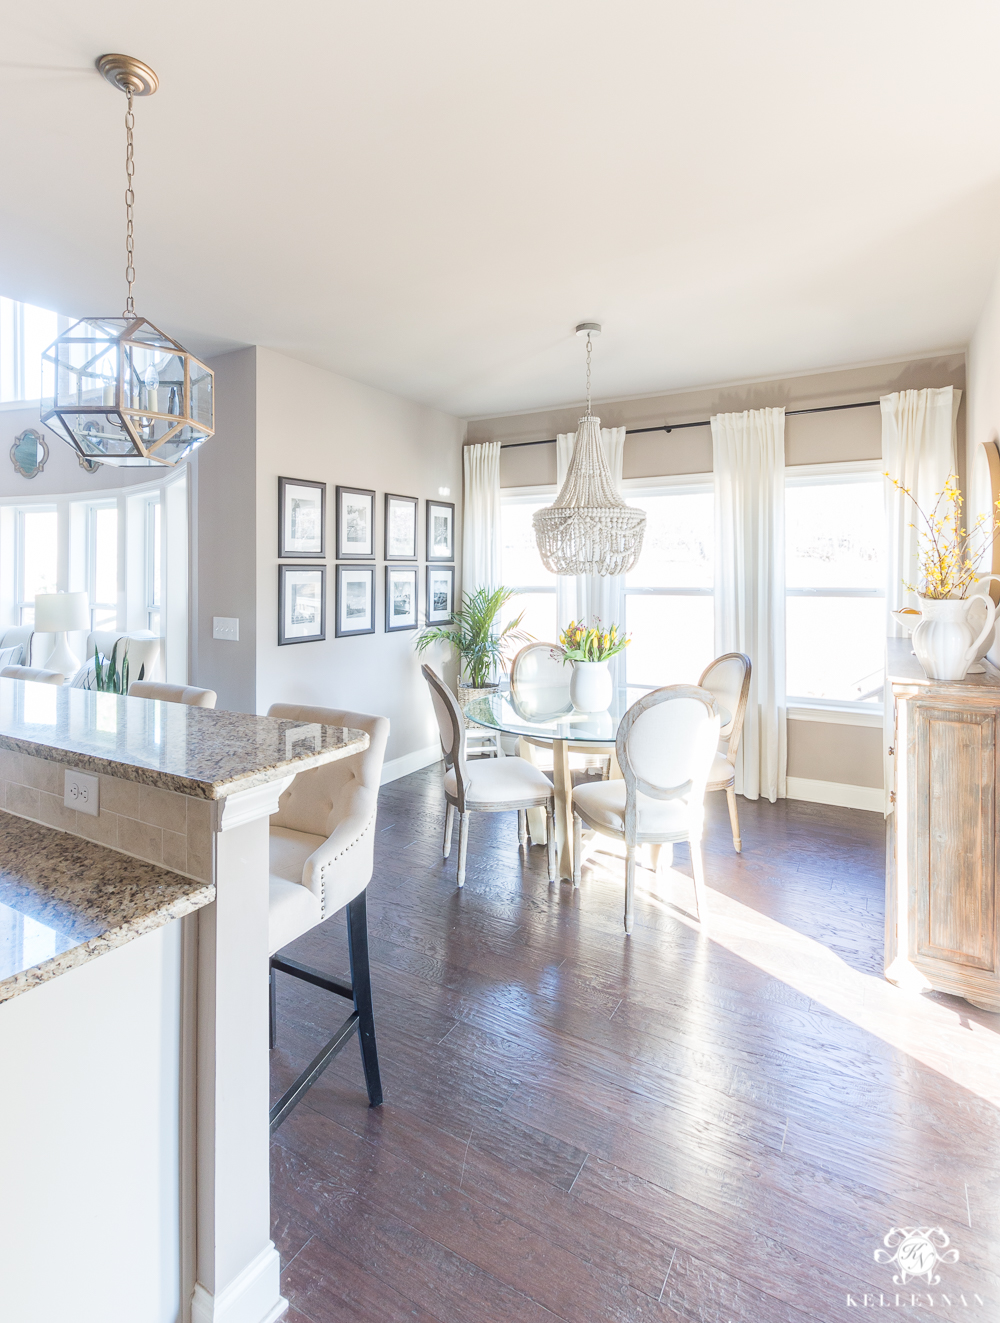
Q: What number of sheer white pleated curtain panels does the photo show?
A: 4